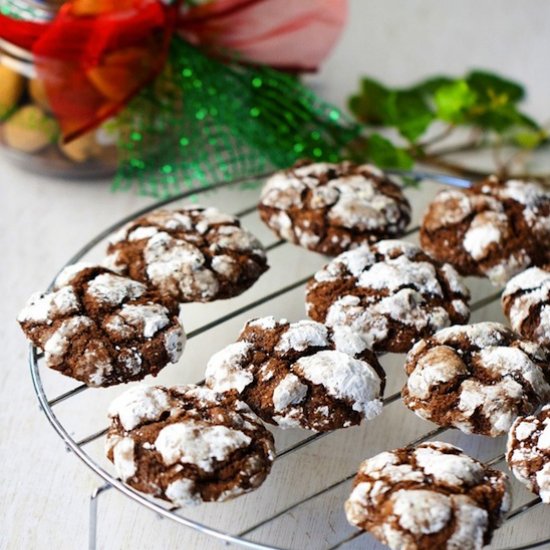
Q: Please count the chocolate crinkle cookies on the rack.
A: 11